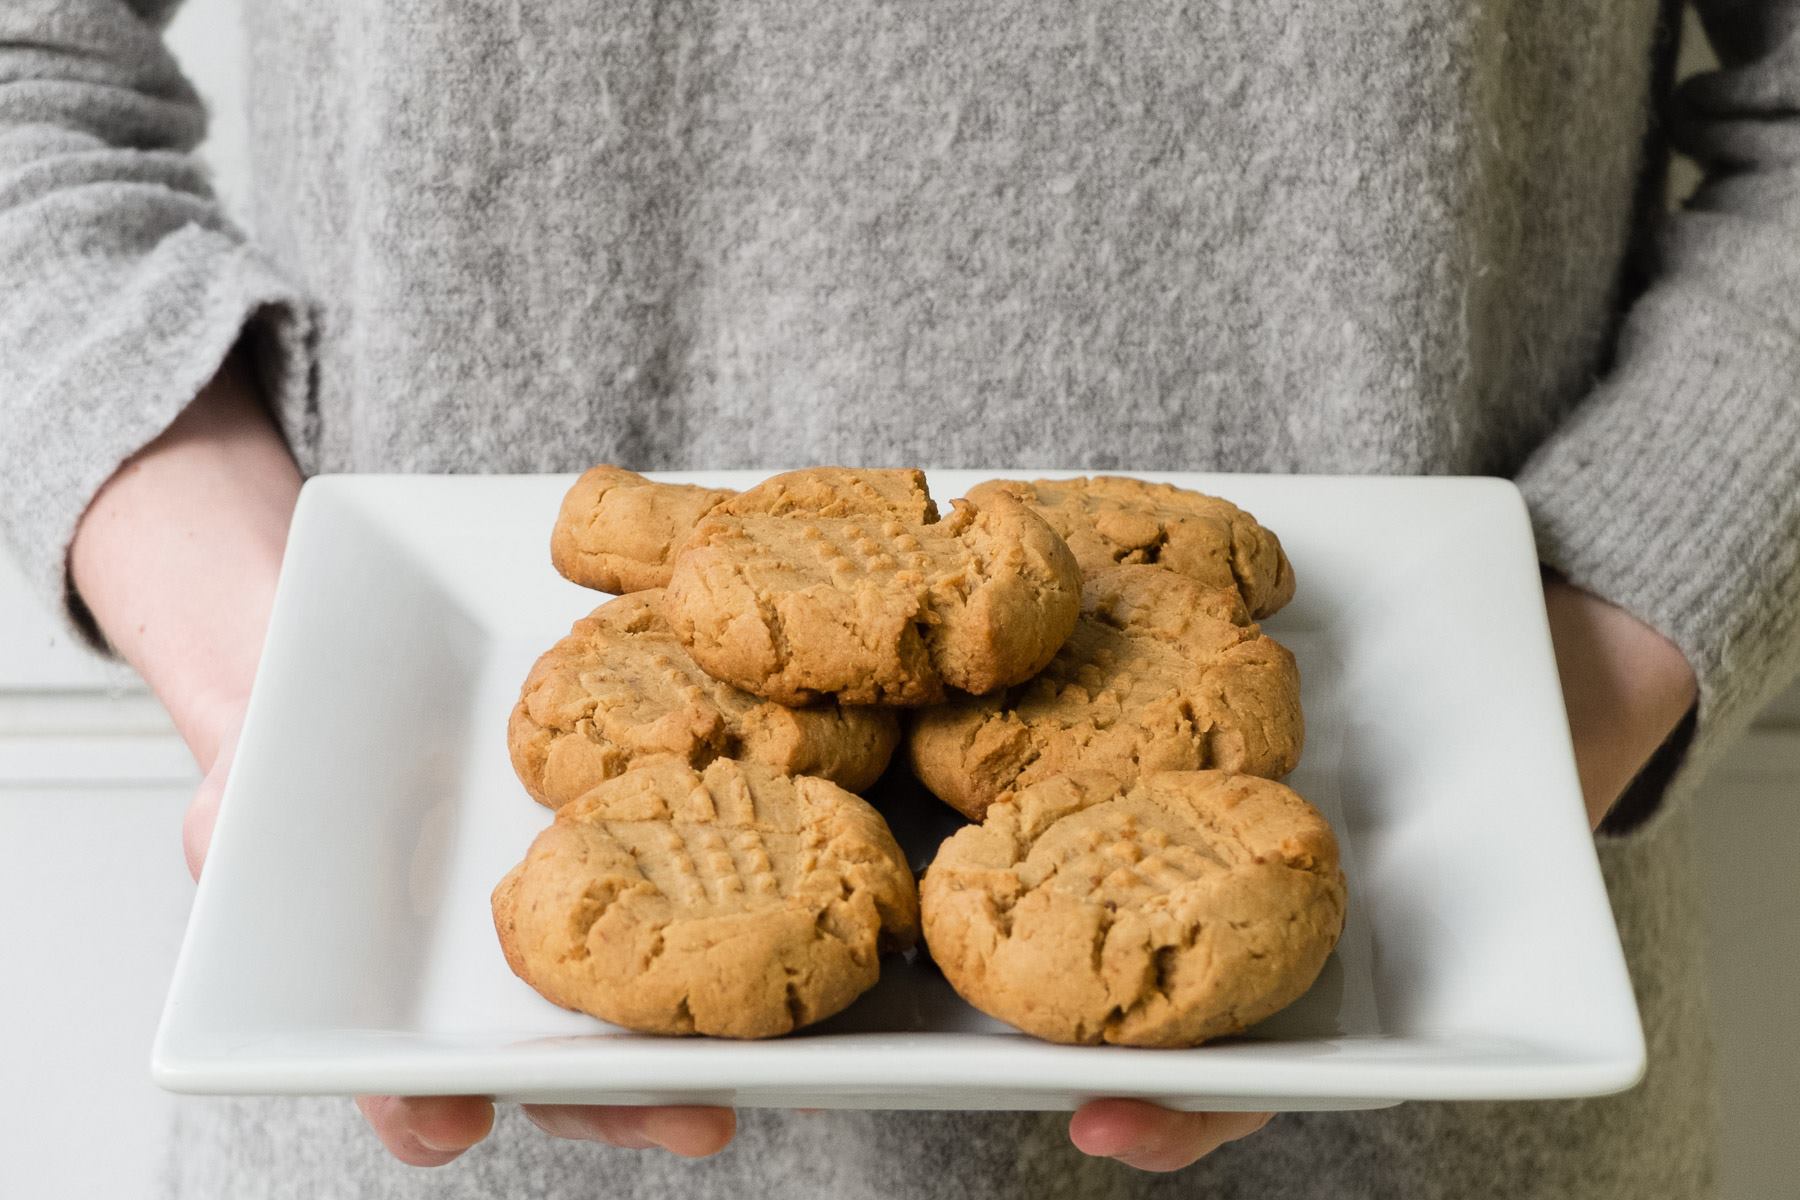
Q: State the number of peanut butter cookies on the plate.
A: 7